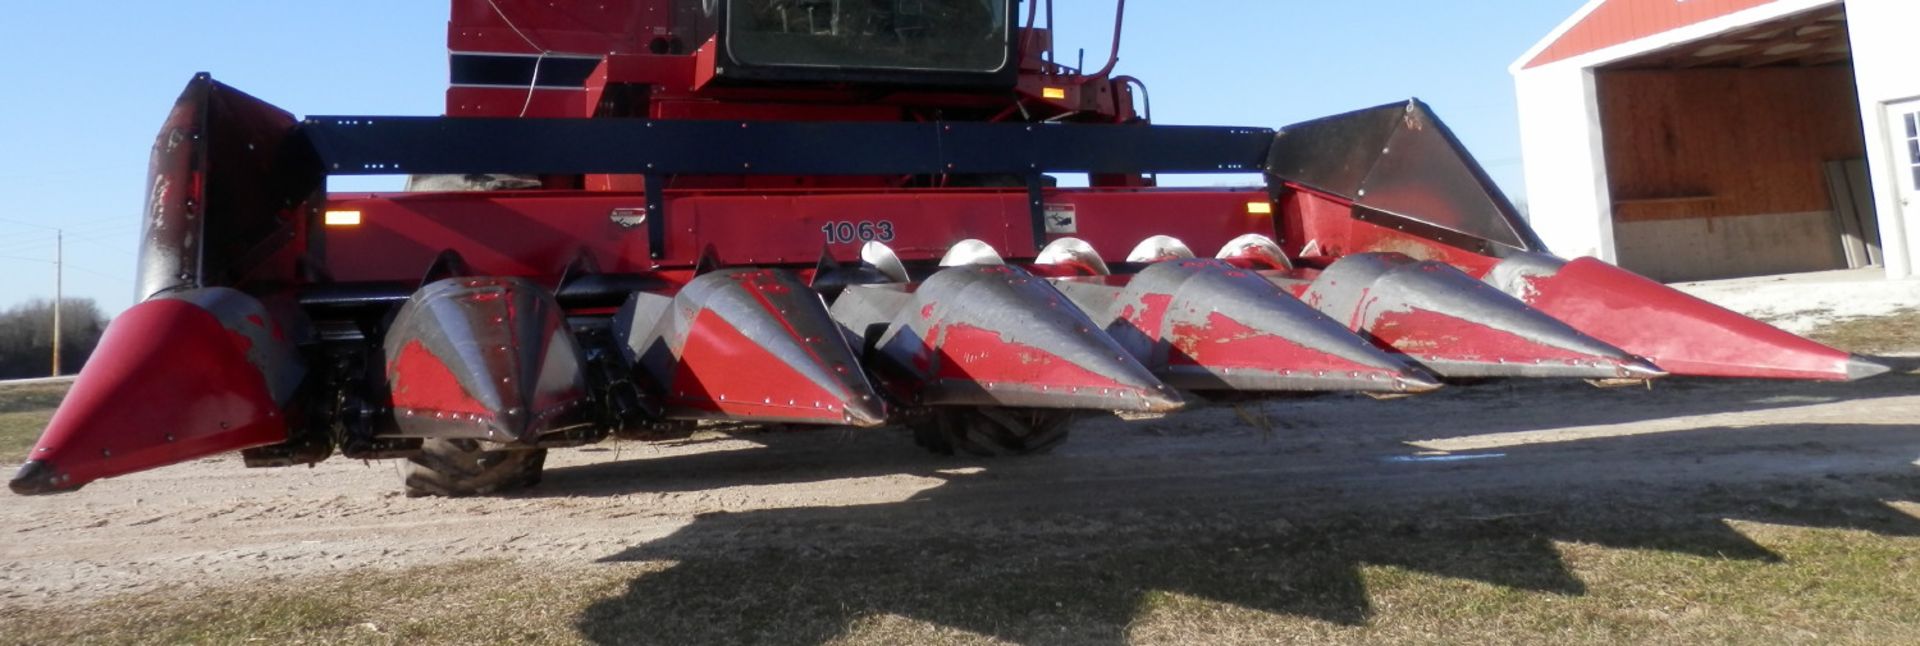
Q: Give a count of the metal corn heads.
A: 7